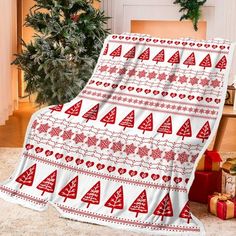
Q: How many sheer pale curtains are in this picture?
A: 1